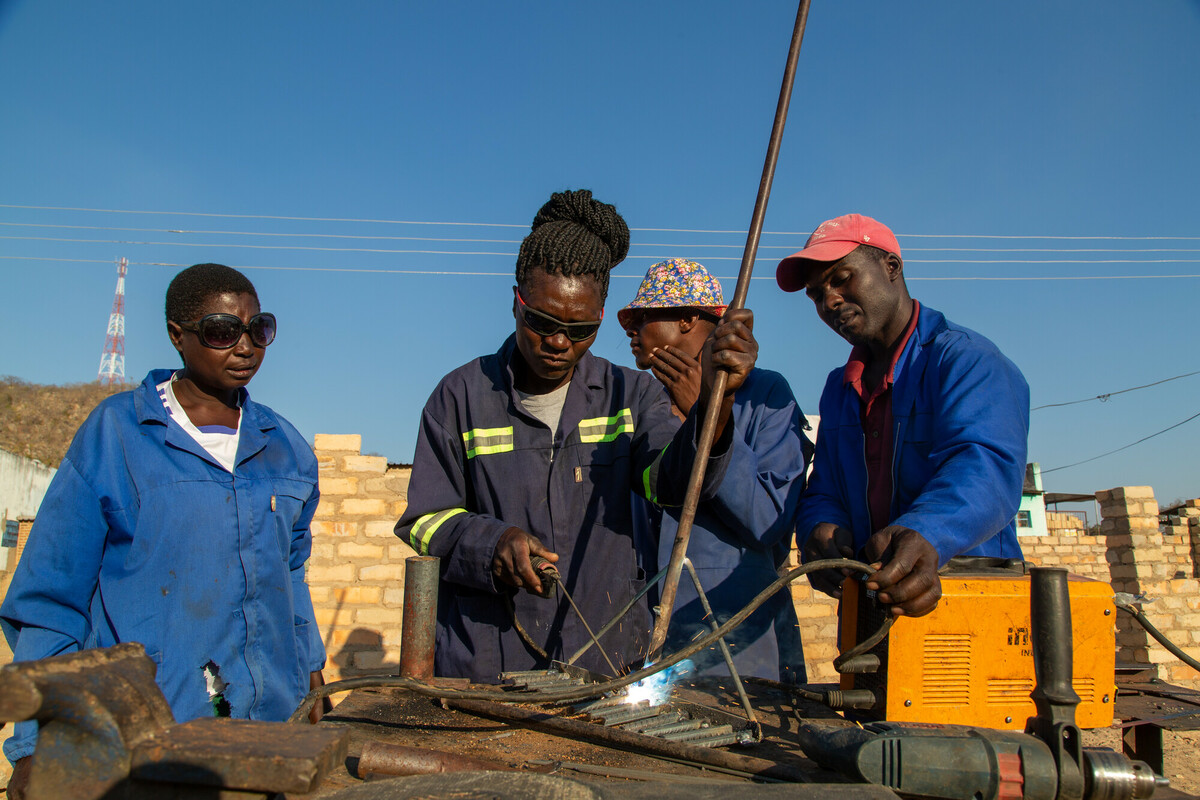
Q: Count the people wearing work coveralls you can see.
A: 4